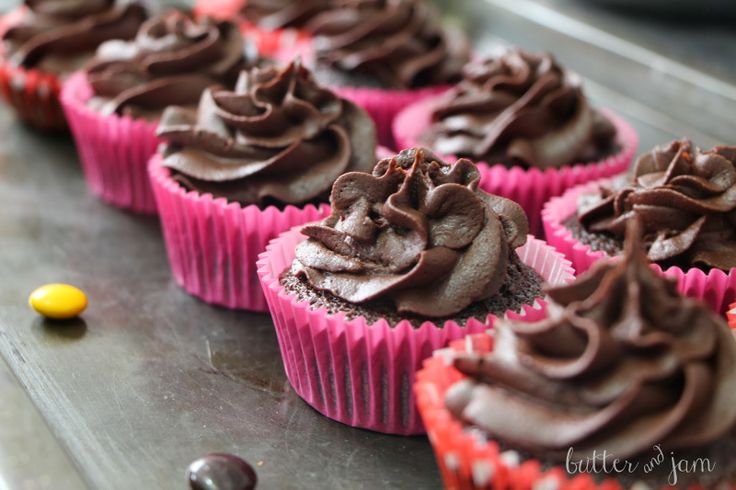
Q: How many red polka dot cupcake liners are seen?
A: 3